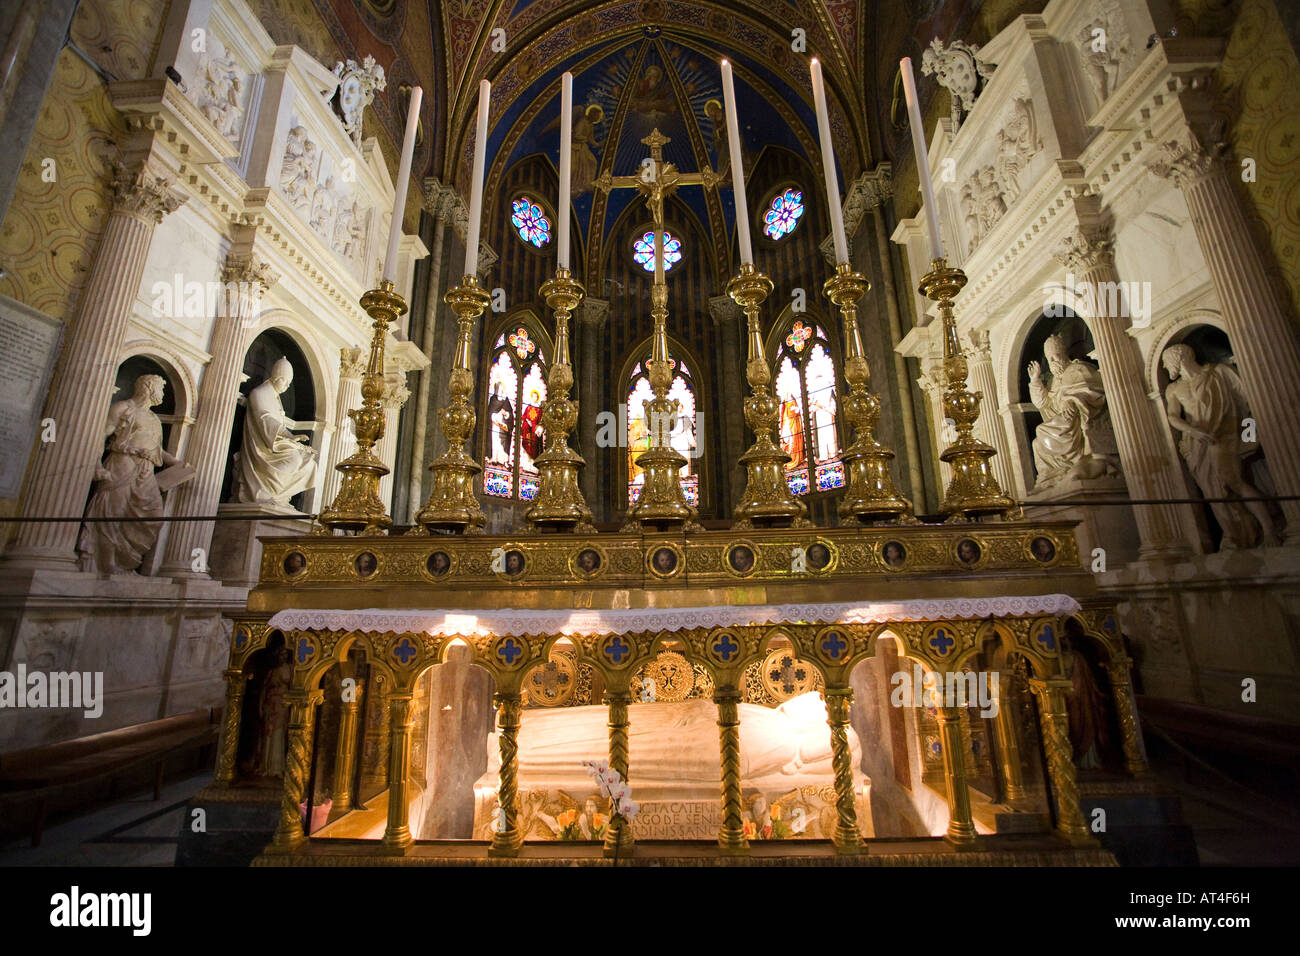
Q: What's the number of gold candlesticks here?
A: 6